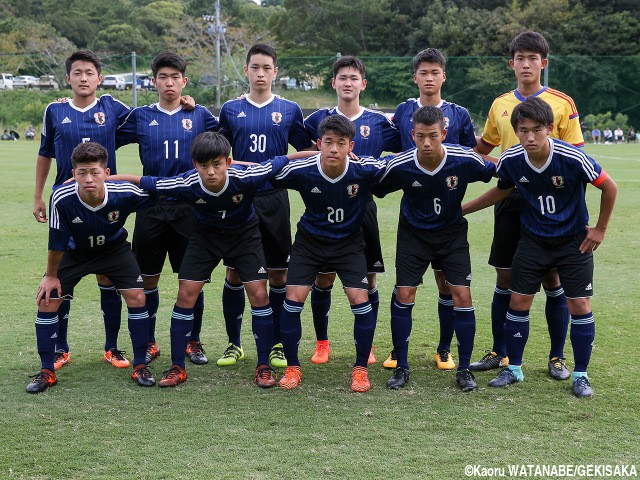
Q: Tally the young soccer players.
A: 11